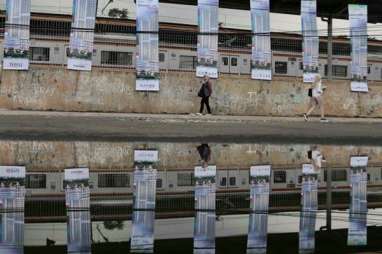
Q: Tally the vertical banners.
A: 7